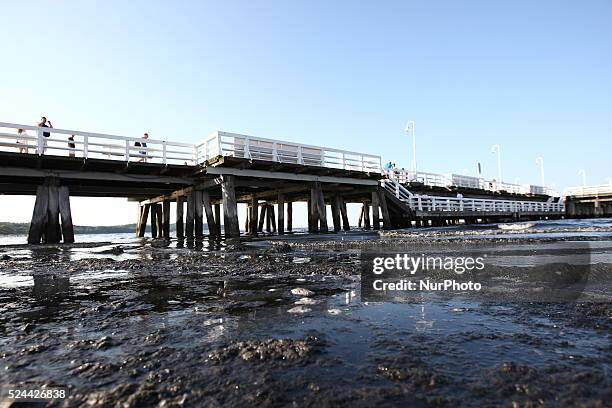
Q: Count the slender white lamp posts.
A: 4